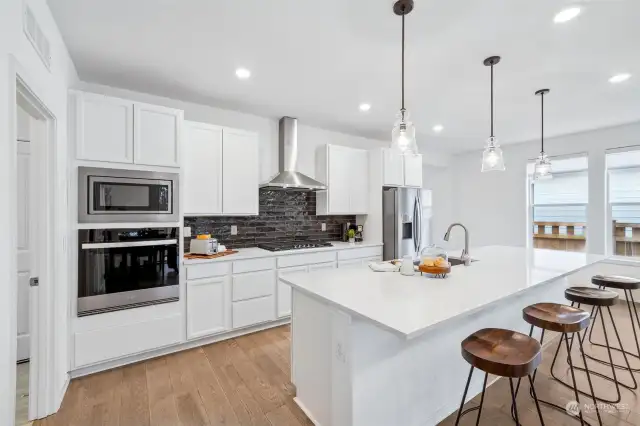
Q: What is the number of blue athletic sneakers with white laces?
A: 0